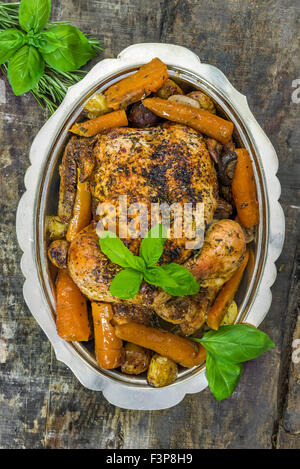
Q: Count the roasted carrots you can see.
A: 9